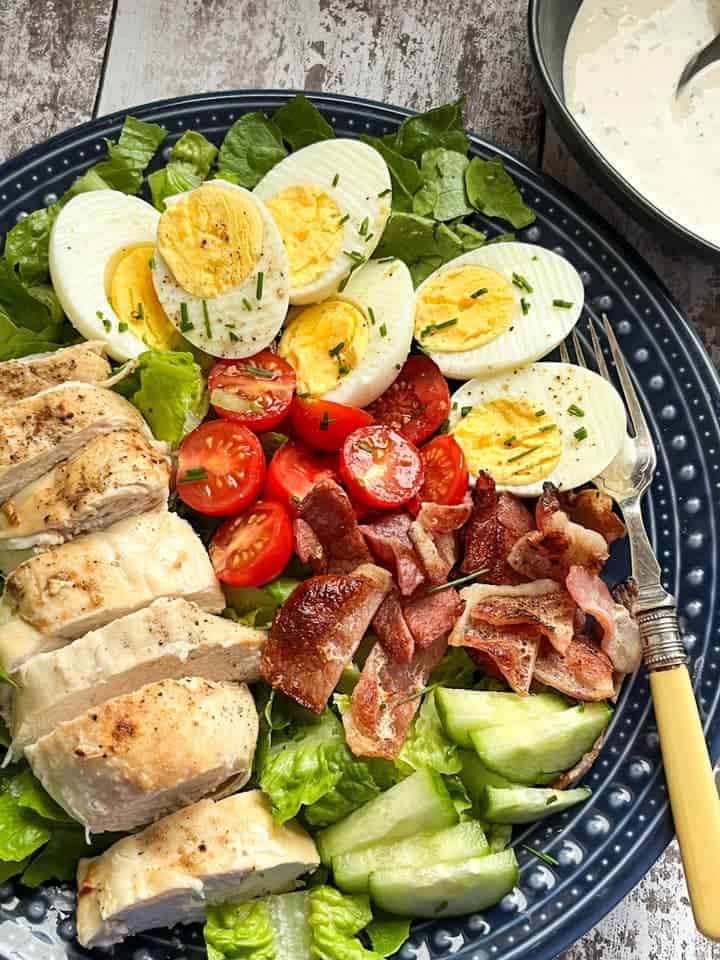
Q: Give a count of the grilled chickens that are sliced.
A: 7